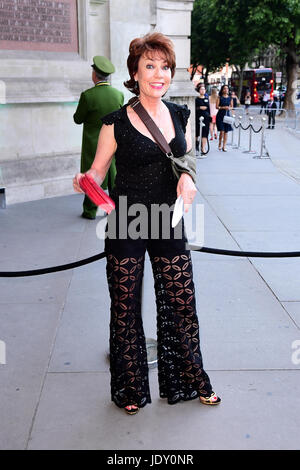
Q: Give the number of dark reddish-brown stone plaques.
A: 1